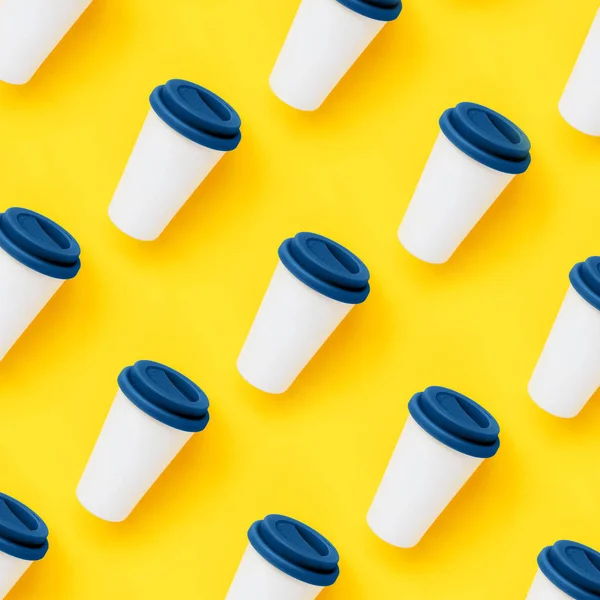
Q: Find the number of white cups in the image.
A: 13